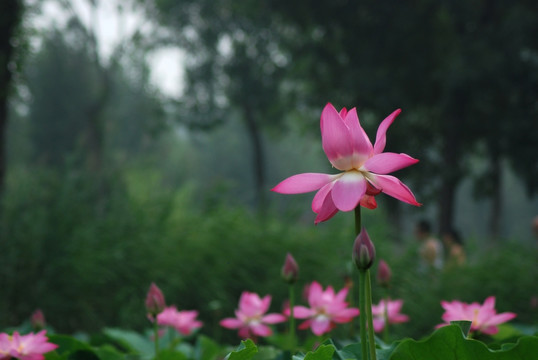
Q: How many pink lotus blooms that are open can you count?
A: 7